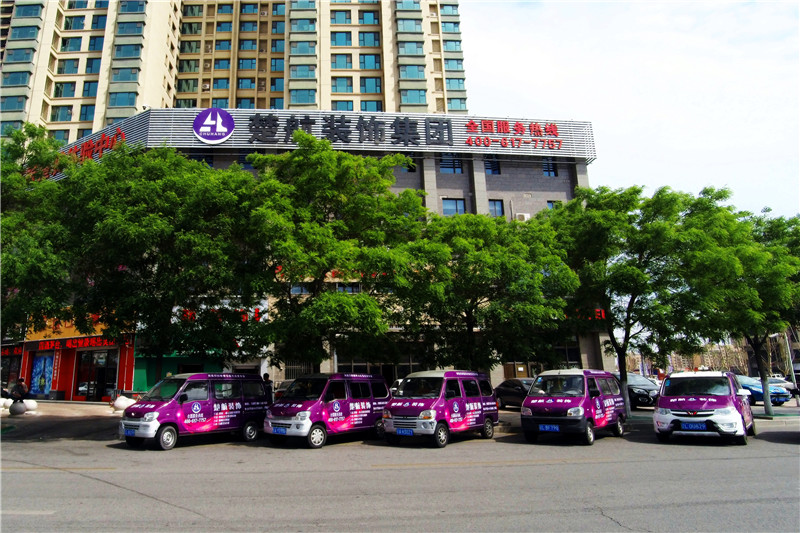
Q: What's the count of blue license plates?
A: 5